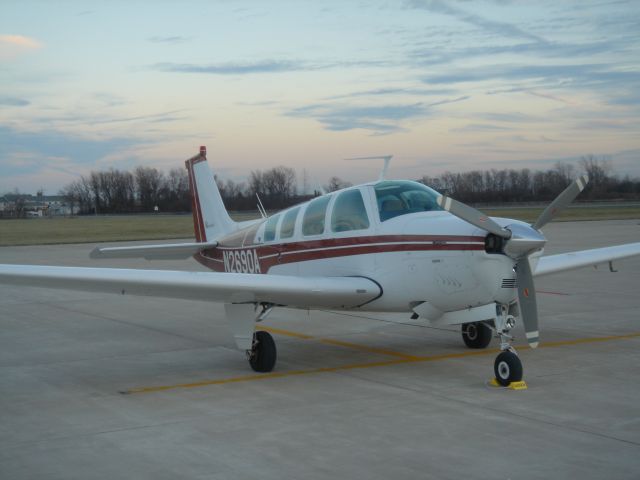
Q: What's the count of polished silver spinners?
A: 1